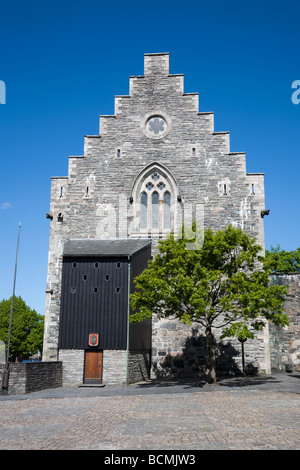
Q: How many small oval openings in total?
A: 8